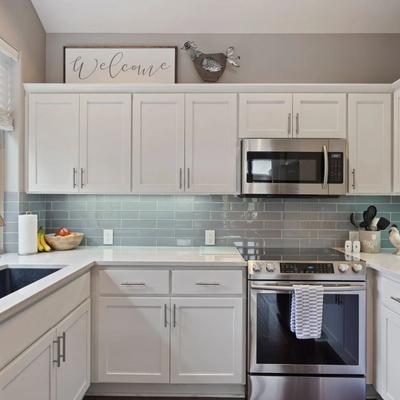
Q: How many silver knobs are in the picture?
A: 4